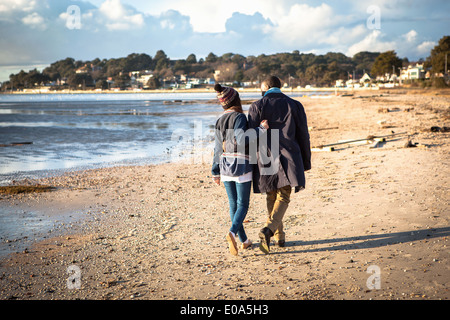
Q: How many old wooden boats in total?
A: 0